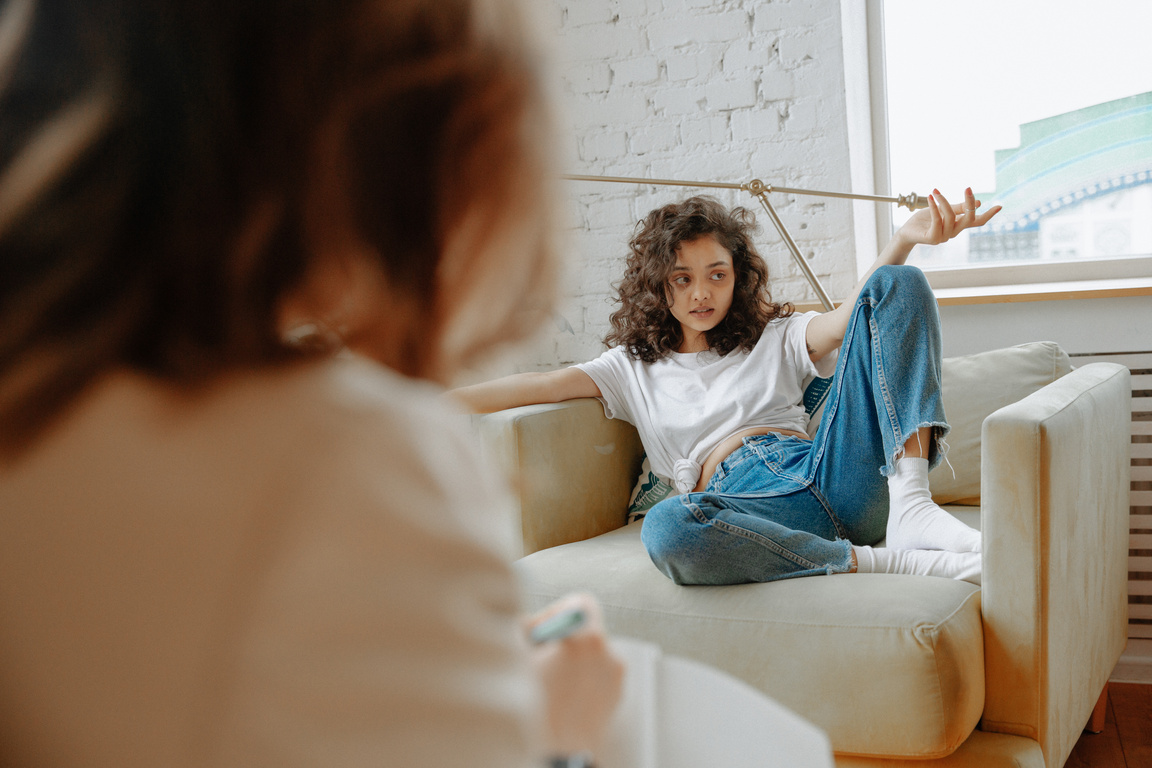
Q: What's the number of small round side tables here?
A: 0